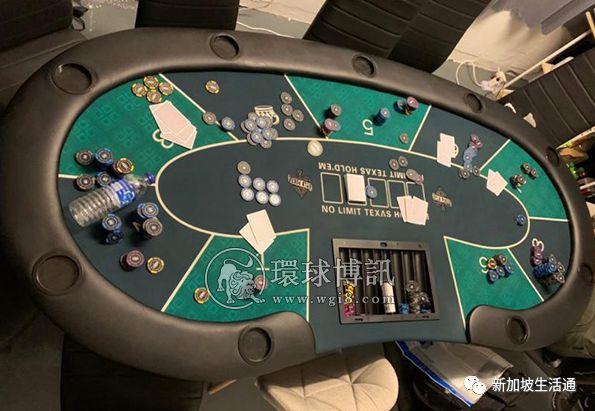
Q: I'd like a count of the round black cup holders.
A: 9